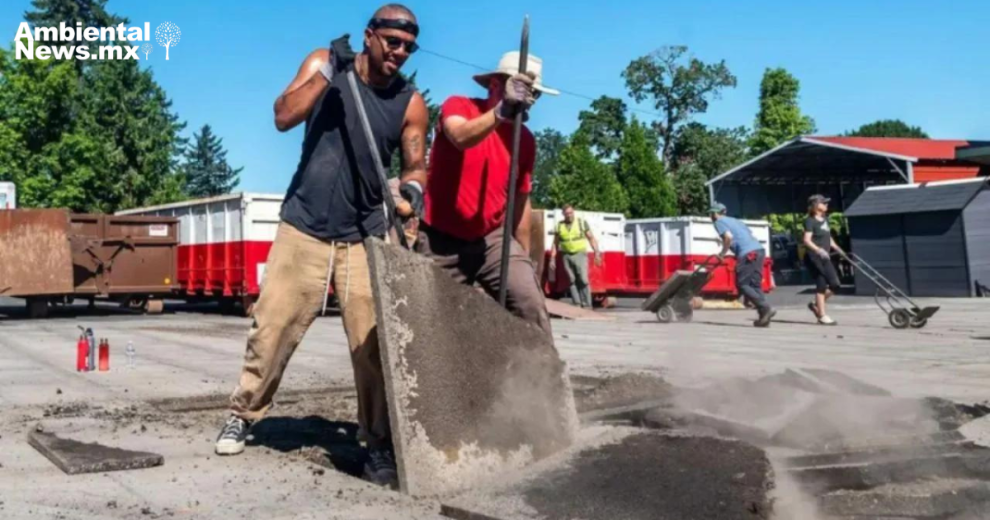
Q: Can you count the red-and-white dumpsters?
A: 3